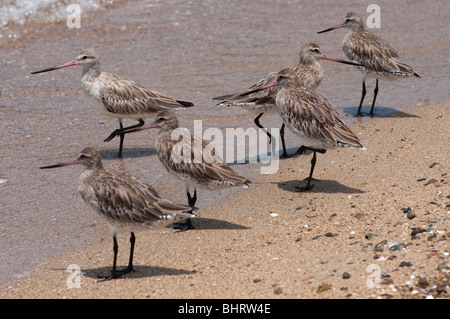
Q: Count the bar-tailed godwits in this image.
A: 6